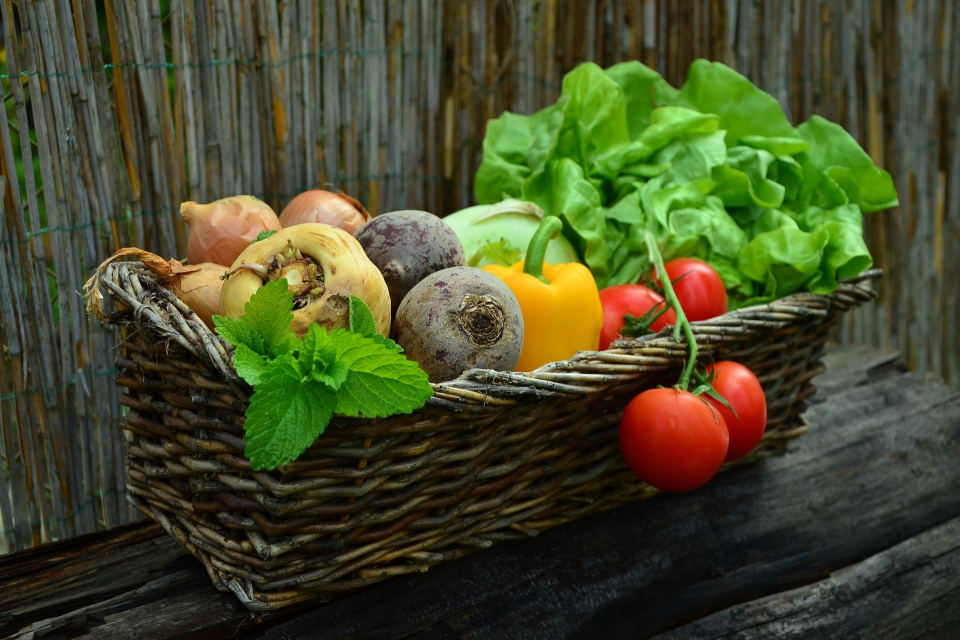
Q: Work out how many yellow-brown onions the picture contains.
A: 3